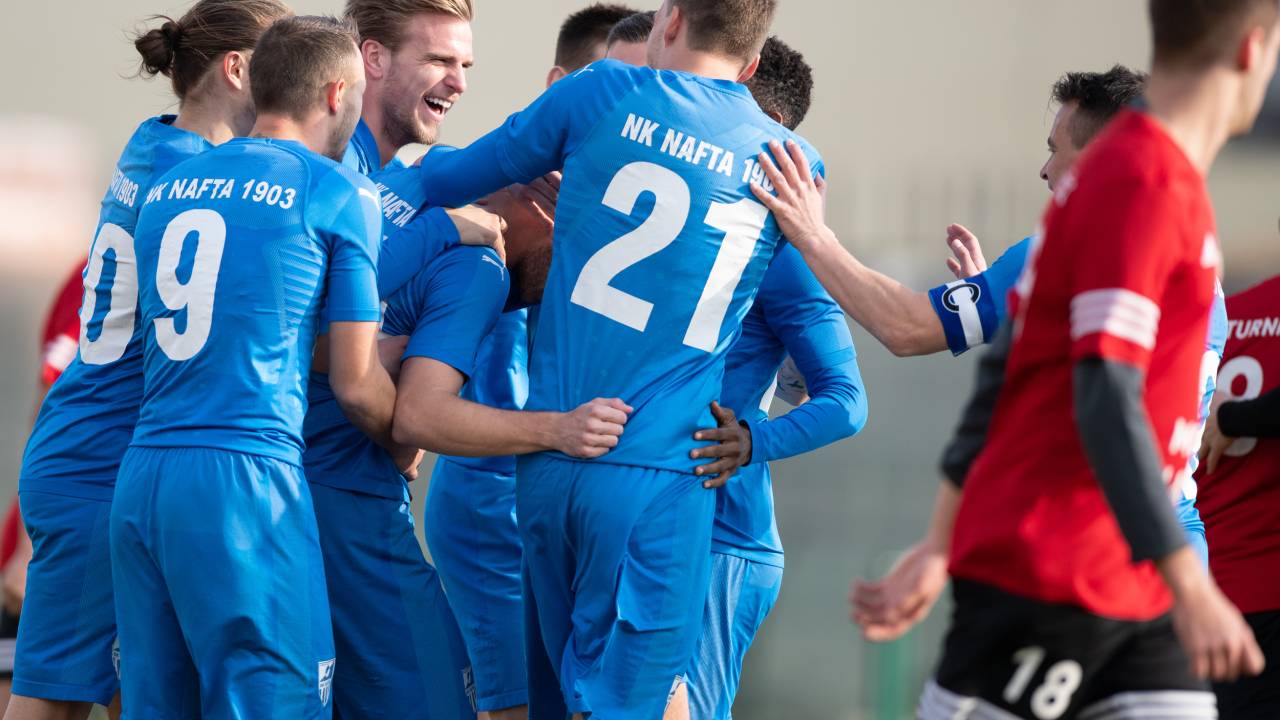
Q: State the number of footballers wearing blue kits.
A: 9